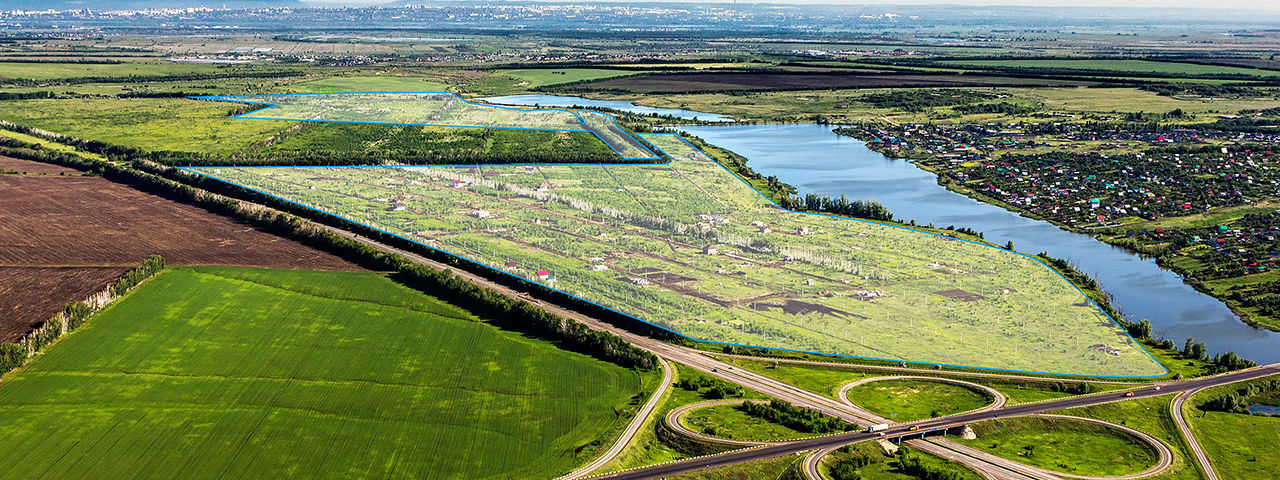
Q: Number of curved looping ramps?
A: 4